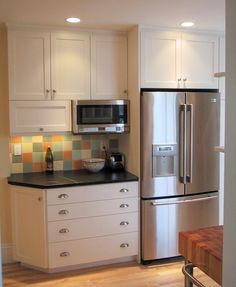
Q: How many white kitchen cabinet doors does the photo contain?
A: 7